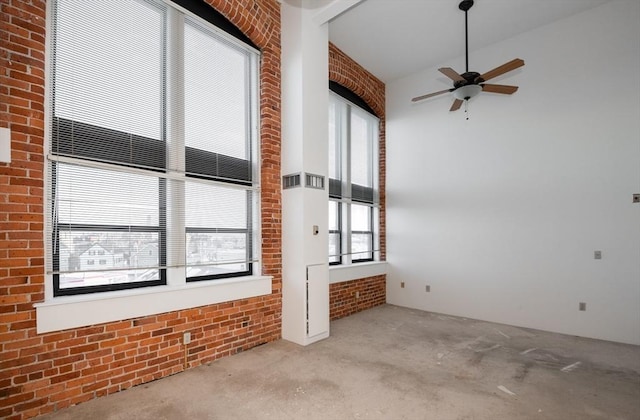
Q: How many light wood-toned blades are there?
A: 5